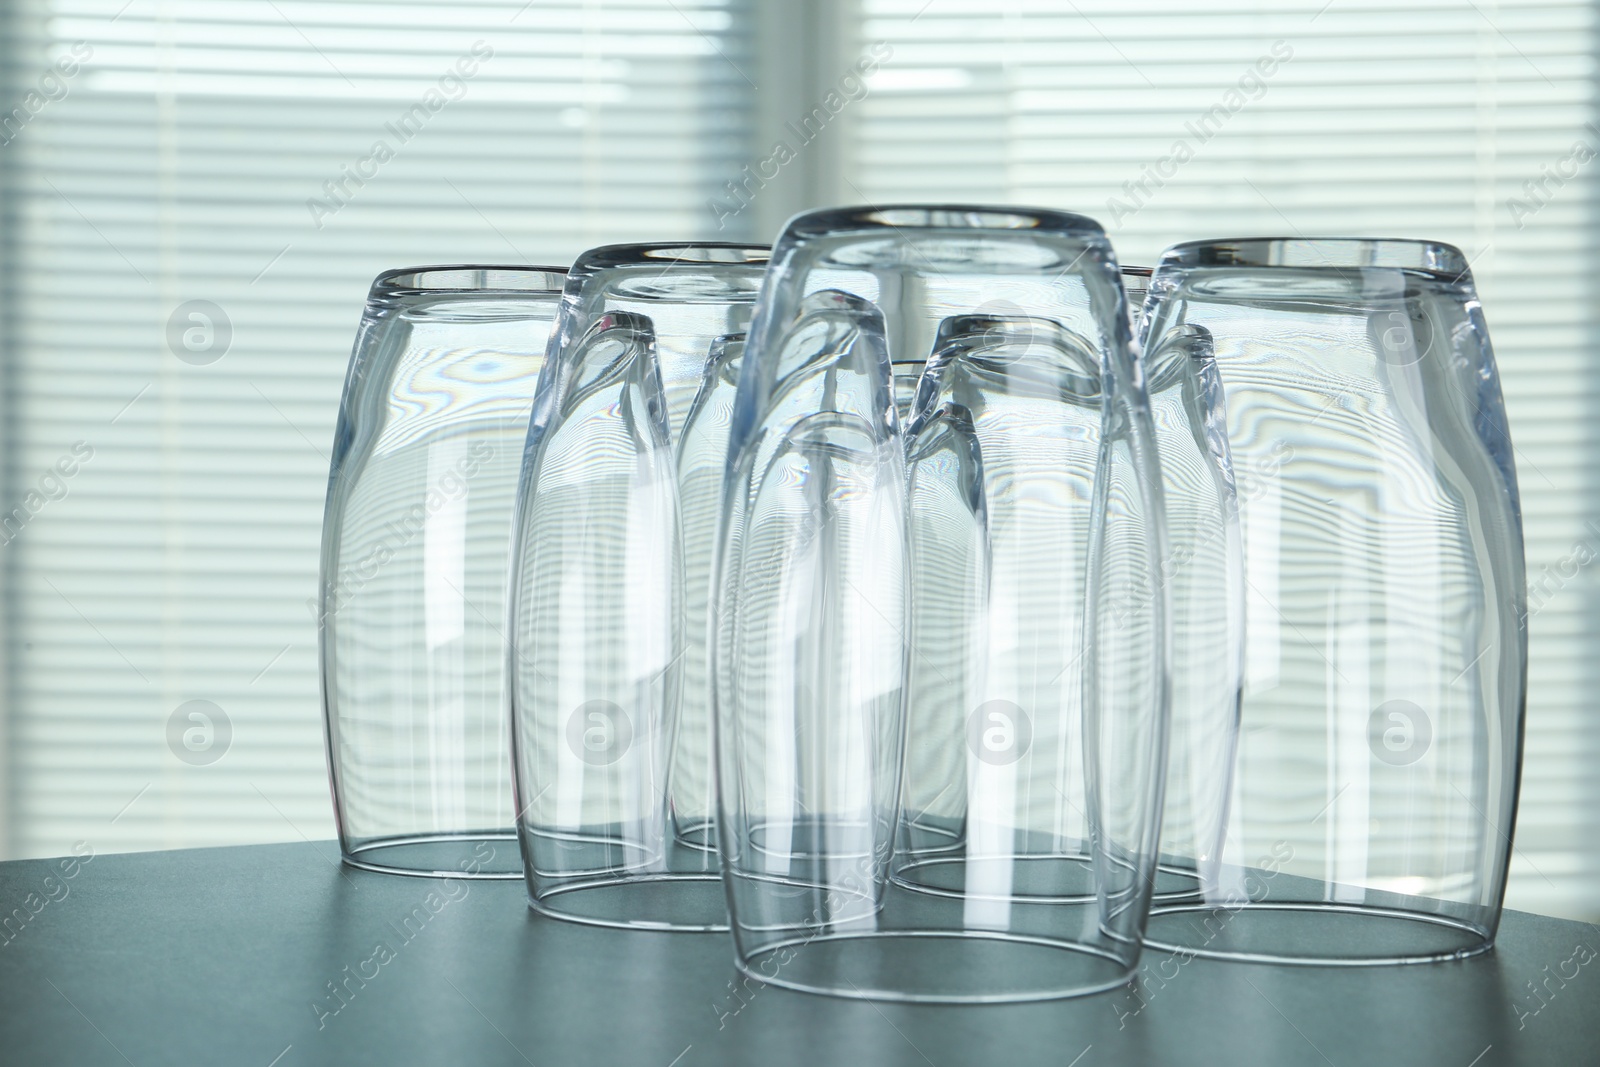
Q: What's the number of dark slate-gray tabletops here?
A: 1